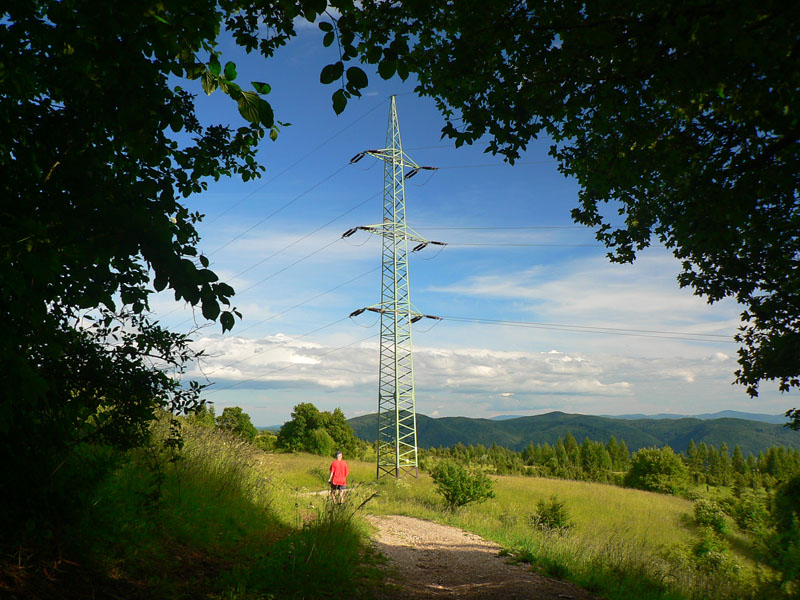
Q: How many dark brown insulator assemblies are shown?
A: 12